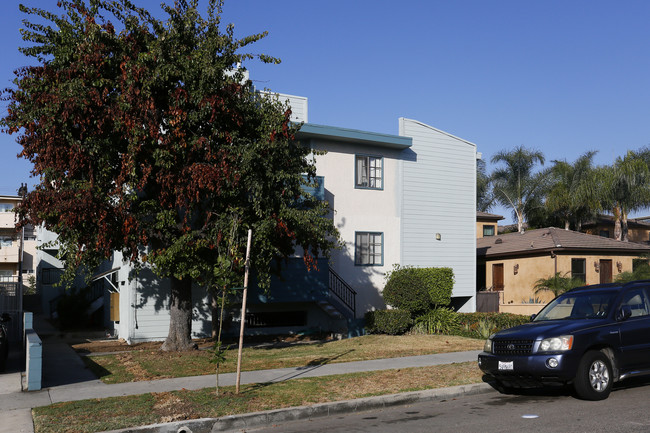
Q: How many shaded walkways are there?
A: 1